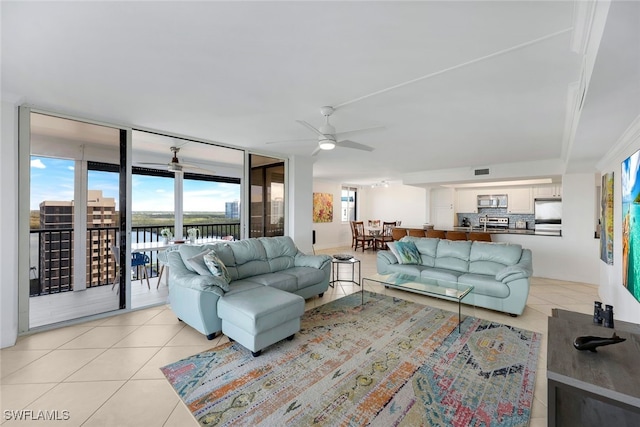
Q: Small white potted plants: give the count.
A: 2